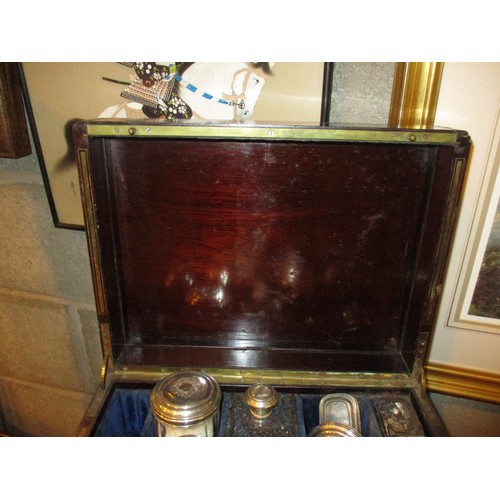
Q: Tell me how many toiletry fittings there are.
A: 5